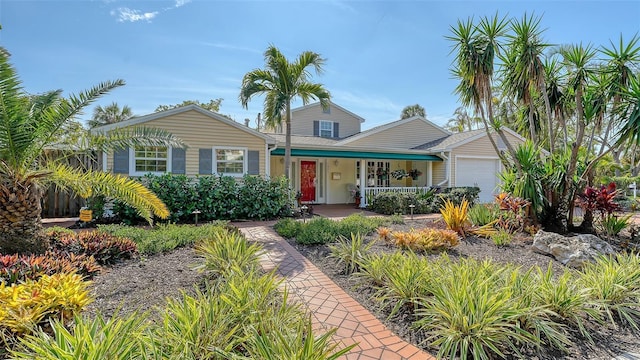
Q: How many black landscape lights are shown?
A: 3